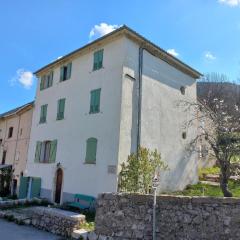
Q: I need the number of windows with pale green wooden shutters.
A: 8